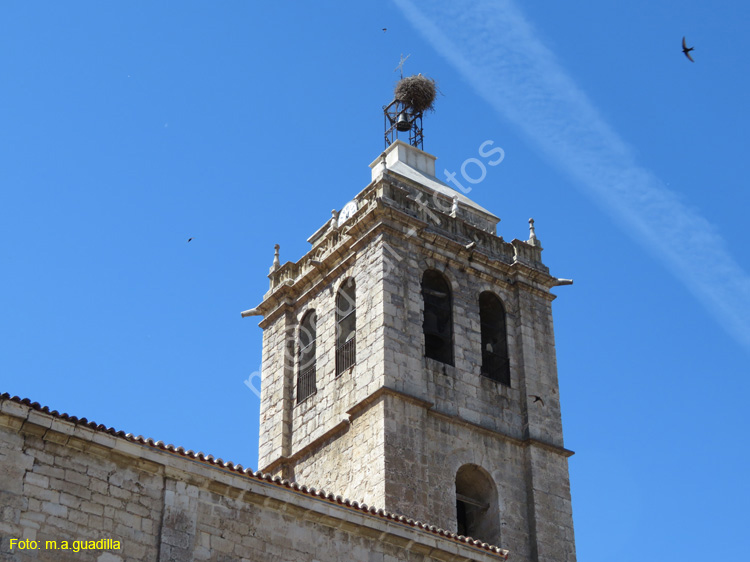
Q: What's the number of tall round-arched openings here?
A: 5